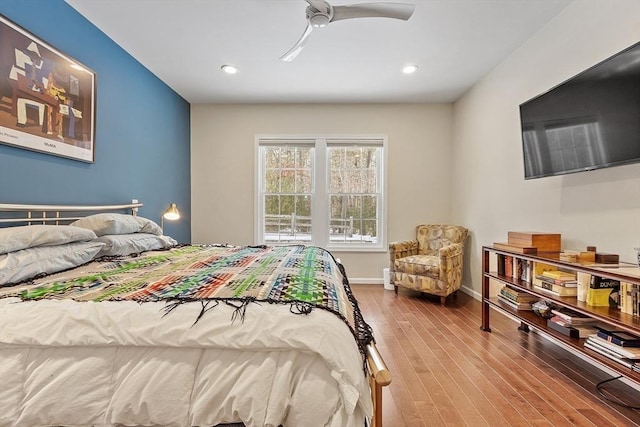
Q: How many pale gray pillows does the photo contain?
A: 4